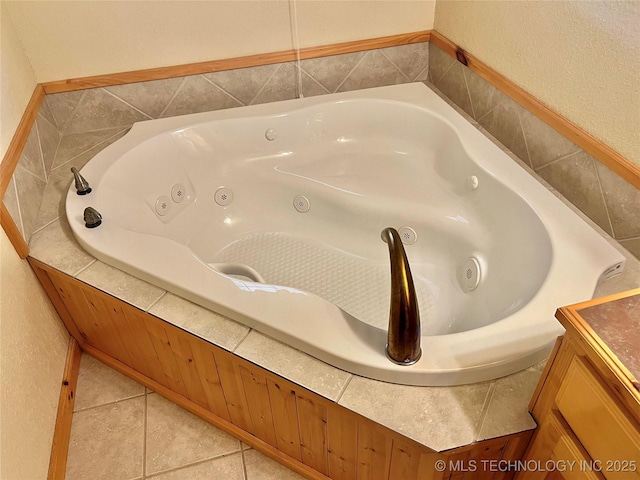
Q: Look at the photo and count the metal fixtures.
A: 3